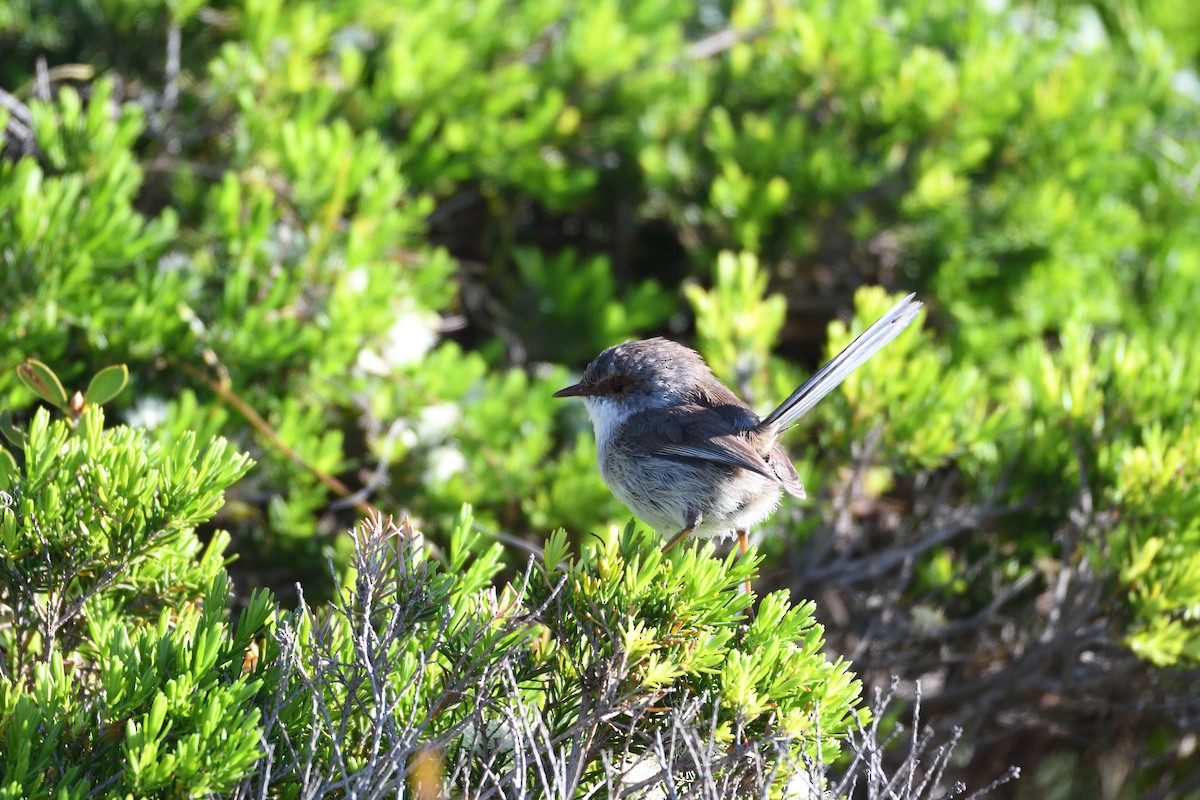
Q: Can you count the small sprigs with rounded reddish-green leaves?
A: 1